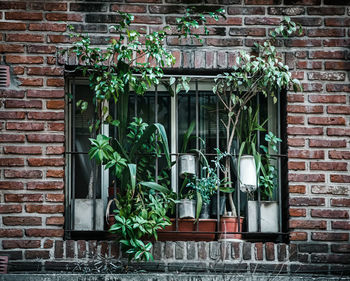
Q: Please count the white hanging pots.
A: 3